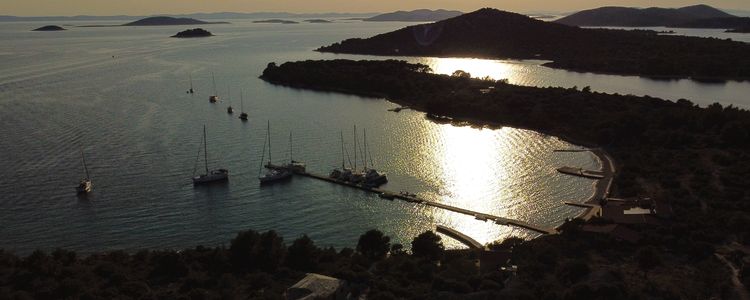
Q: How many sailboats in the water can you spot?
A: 11